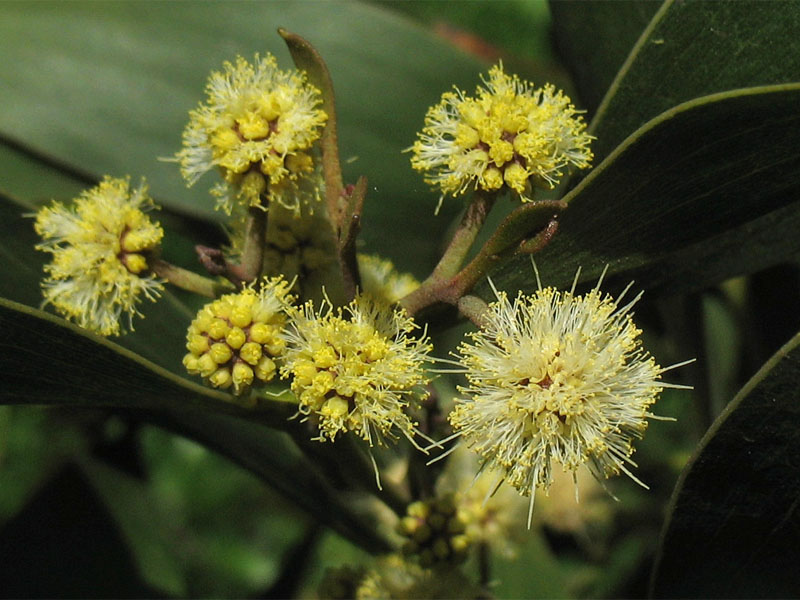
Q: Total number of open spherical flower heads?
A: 5